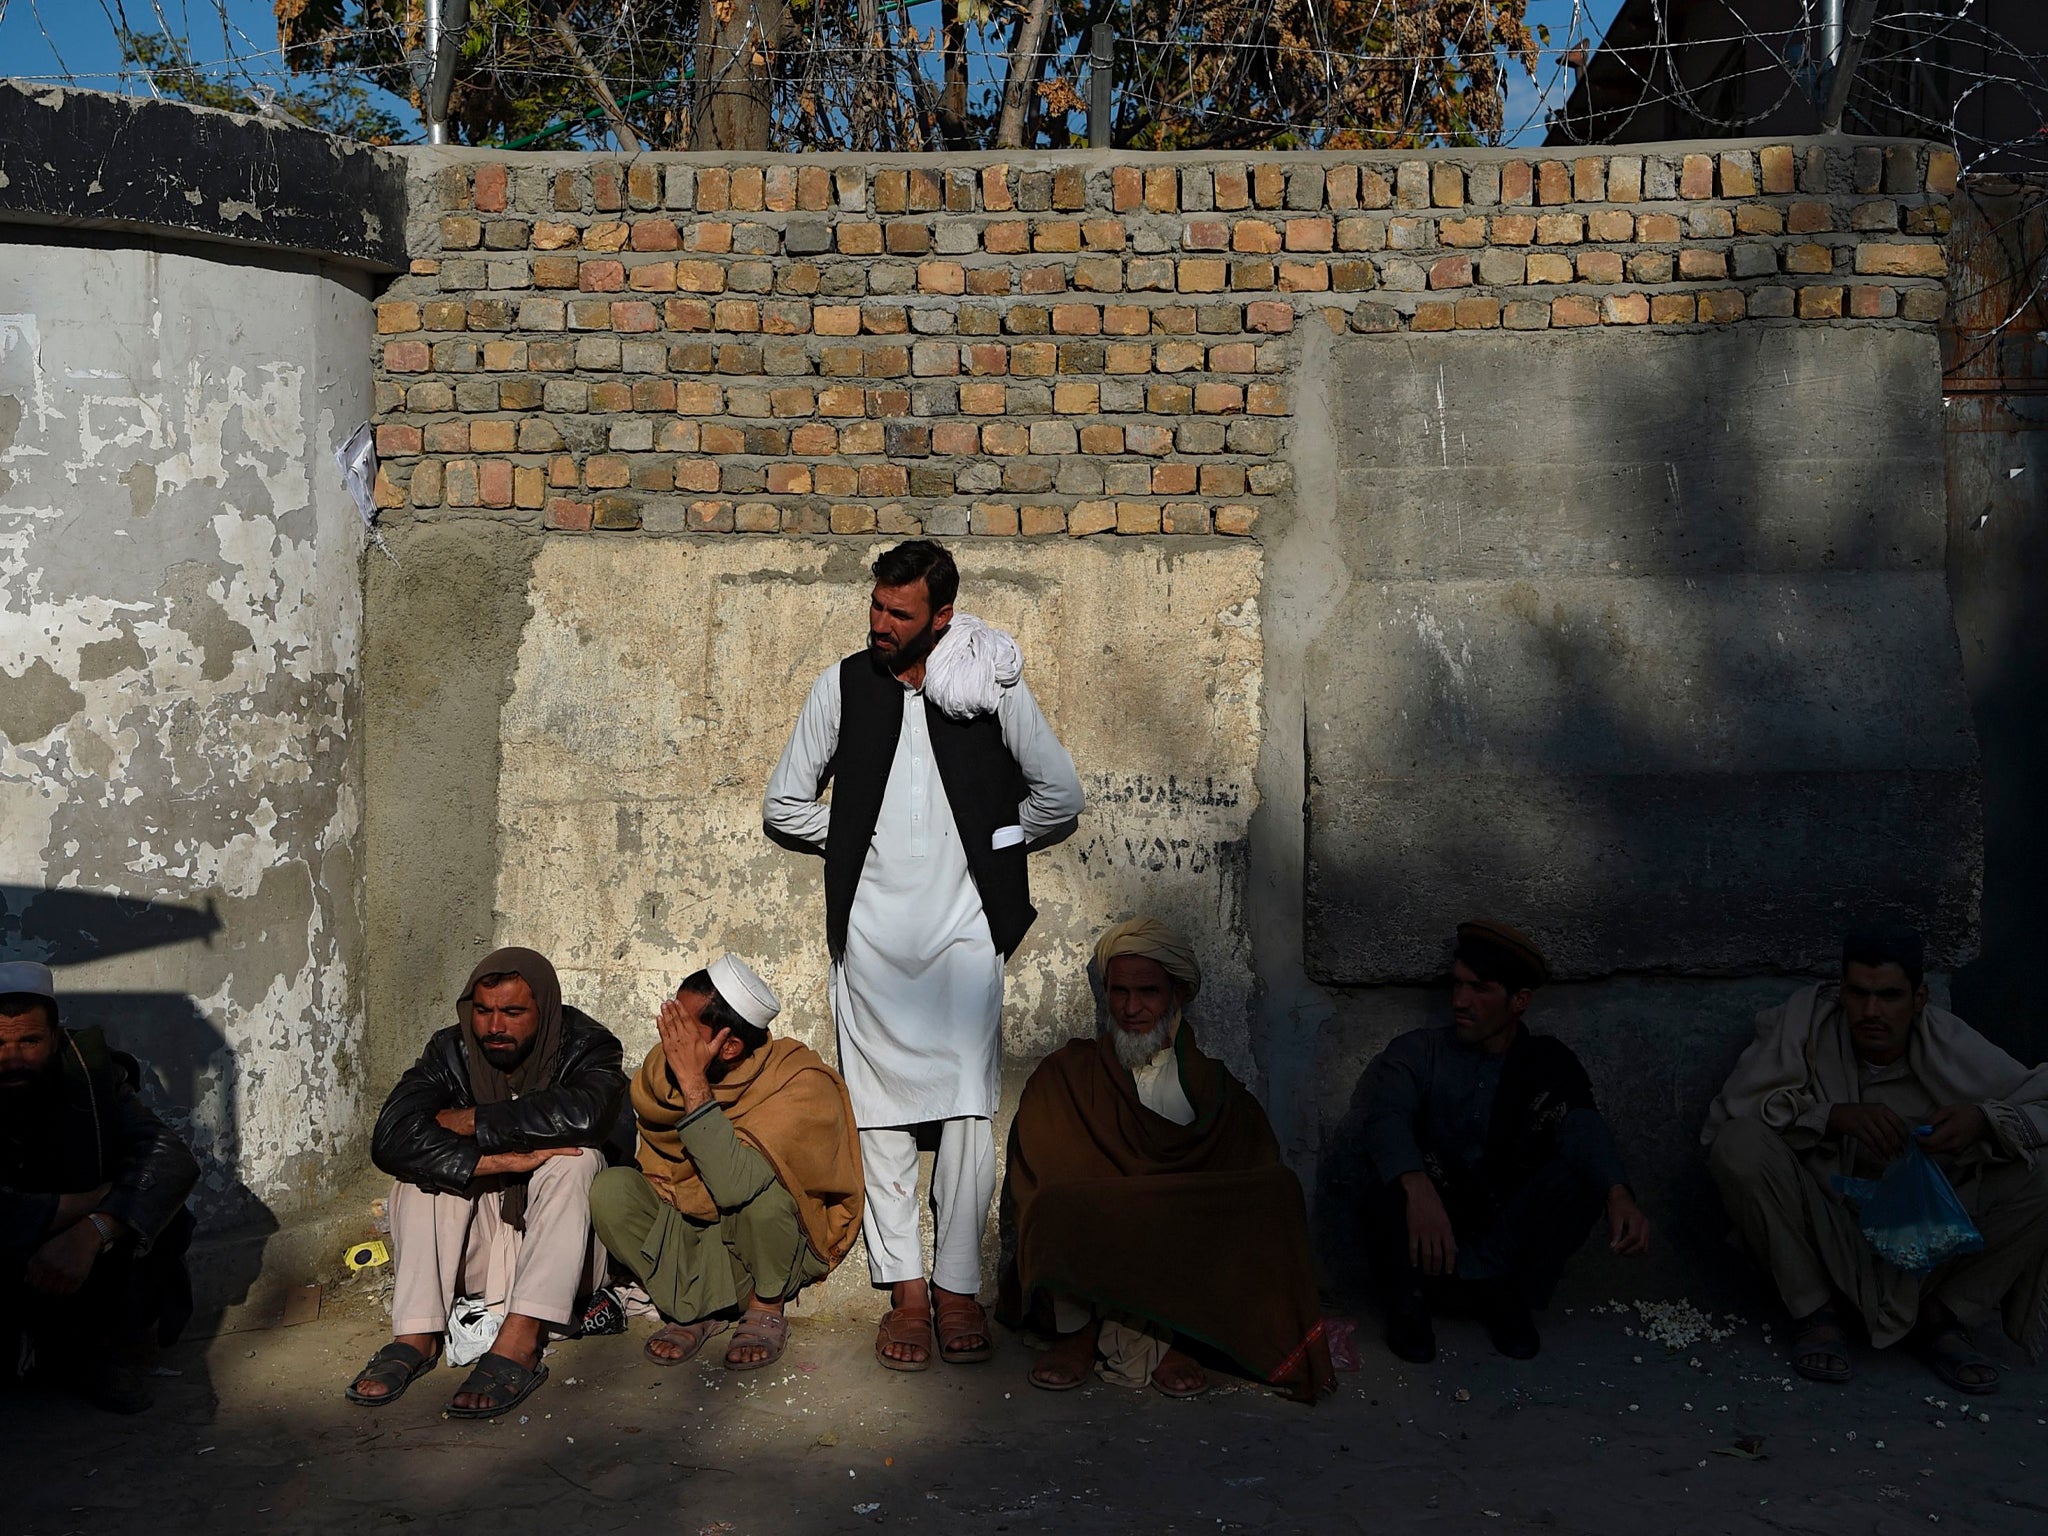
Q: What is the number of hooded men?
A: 1